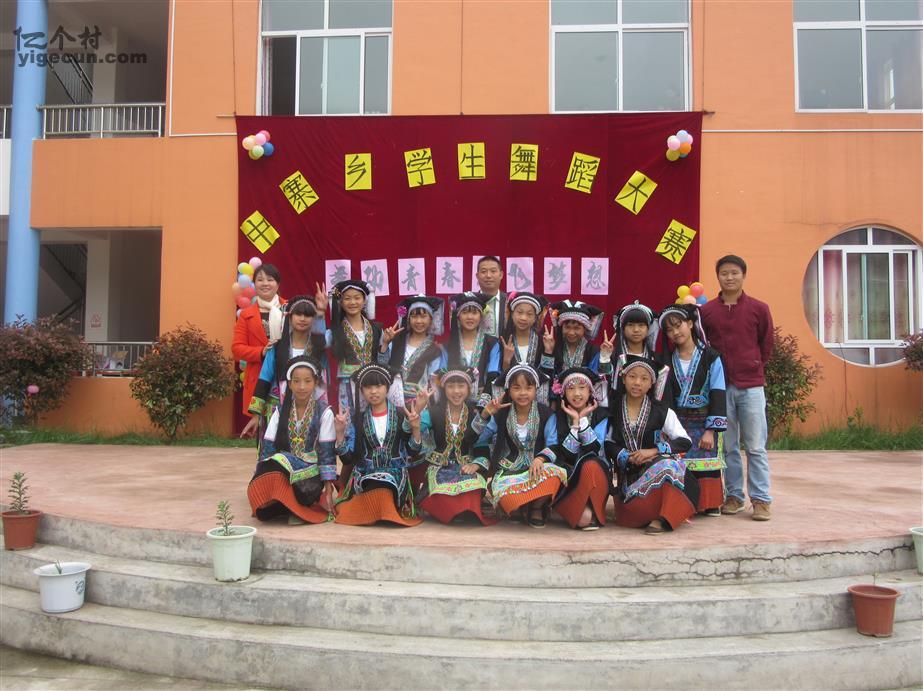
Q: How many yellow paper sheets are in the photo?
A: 9